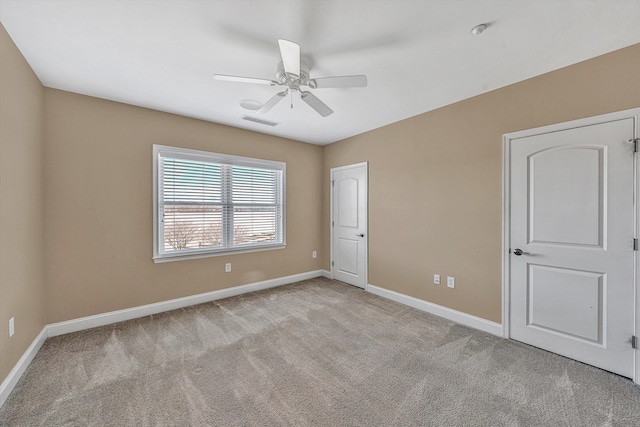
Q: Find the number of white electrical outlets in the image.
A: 5